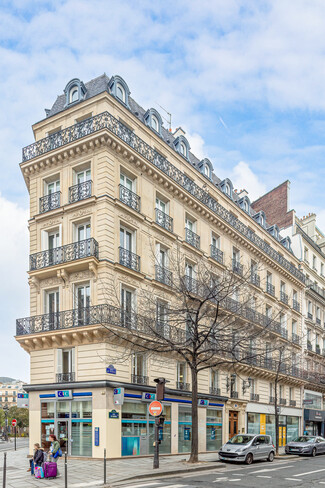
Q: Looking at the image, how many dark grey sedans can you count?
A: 1